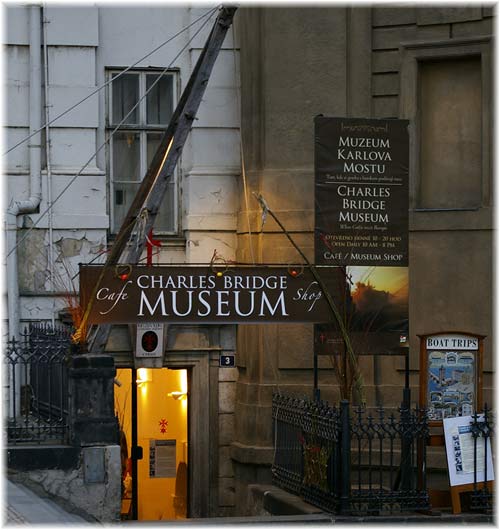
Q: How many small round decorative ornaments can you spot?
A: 3